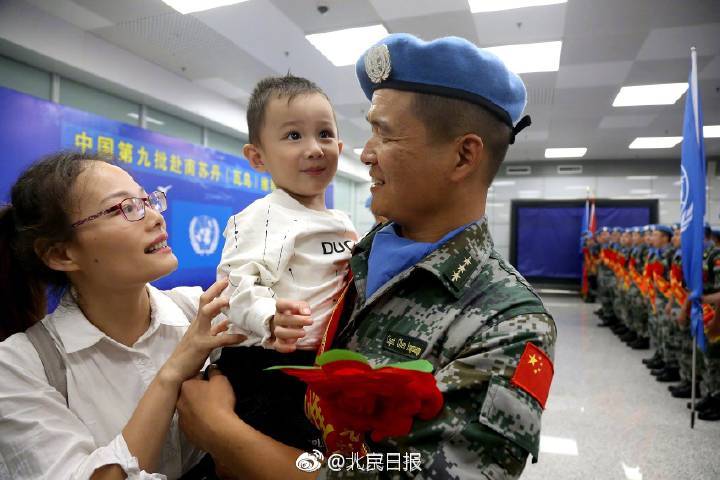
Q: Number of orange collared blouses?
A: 0